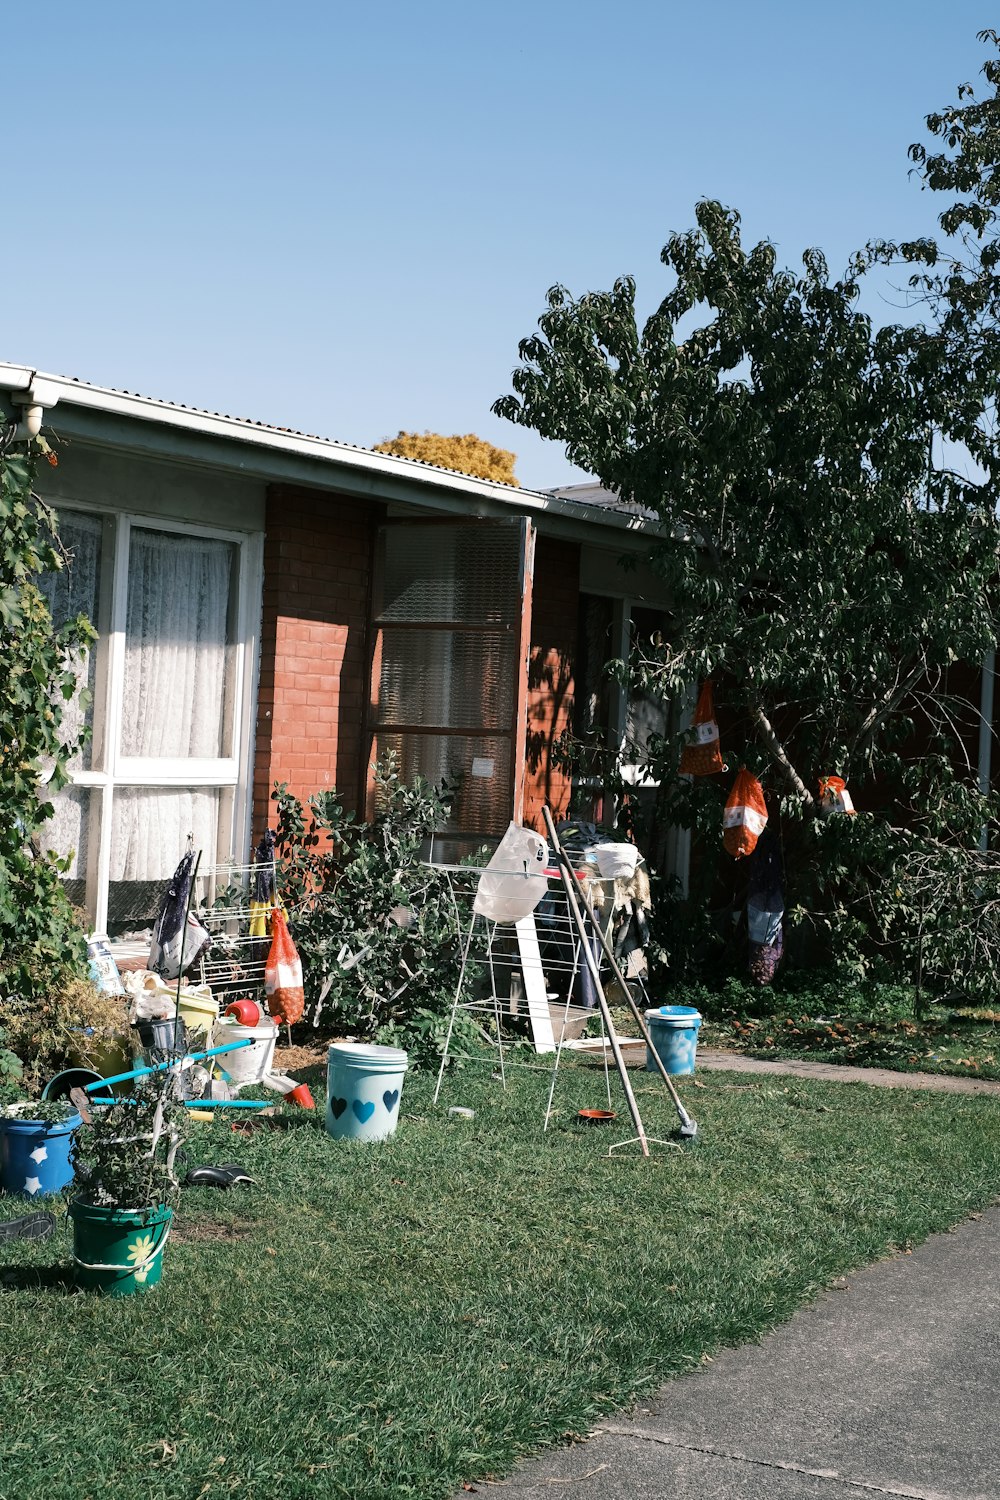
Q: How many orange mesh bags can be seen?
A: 4